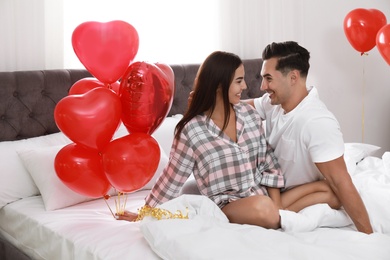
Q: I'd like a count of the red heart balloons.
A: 8